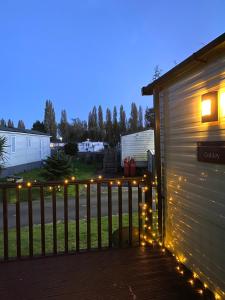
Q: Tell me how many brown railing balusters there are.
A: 13